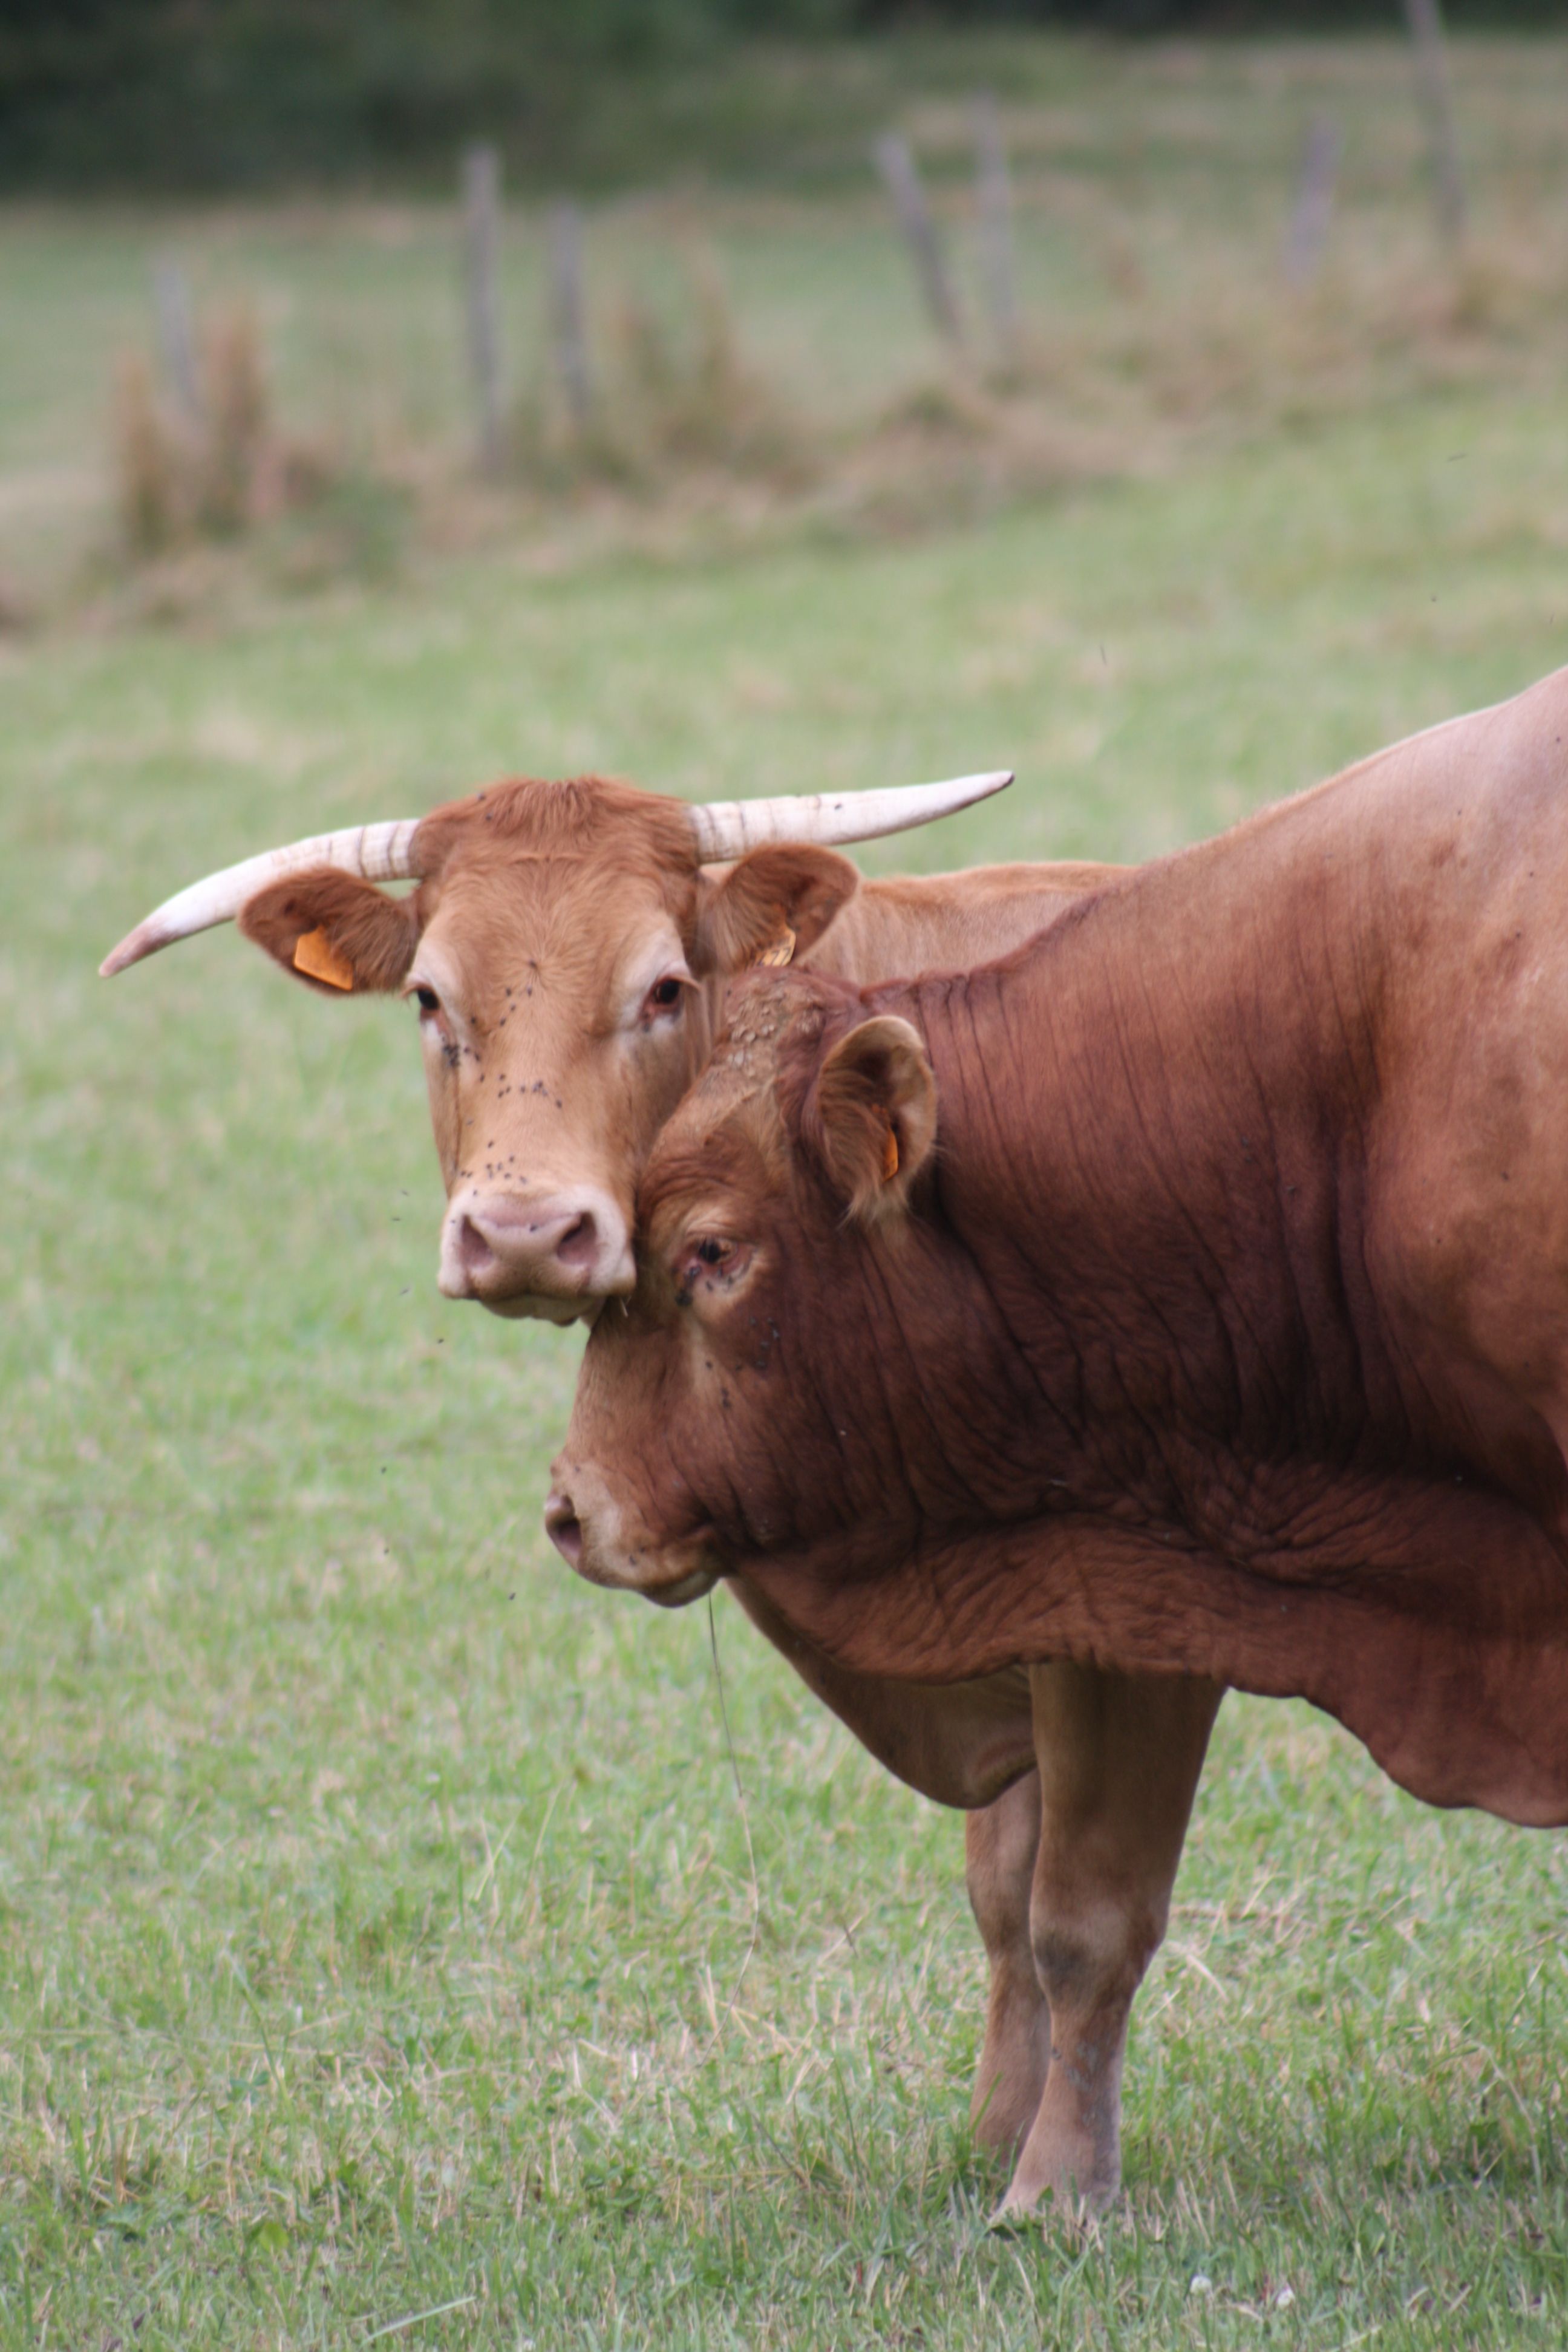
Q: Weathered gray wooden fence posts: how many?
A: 7